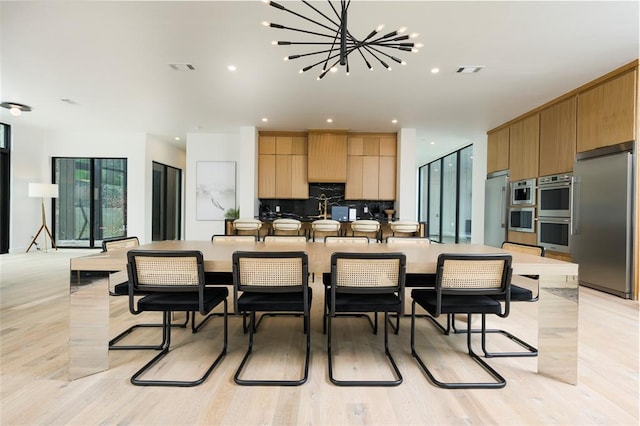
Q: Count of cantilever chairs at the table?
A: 10